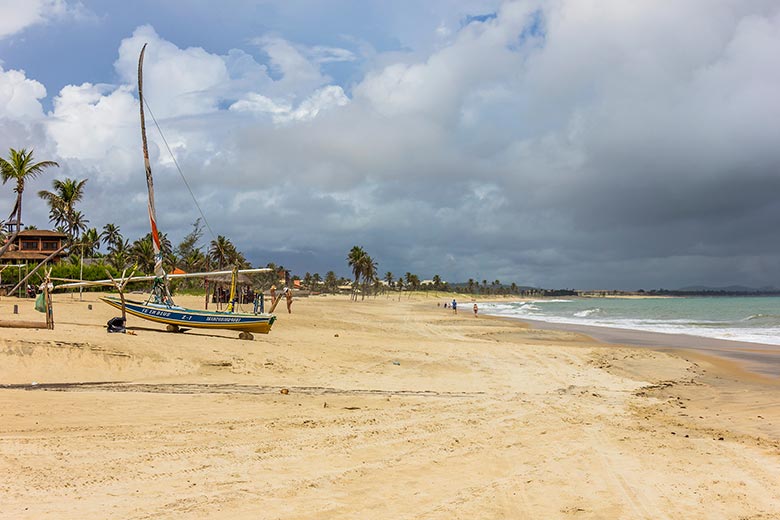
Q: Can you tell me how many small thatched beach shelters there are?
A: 1